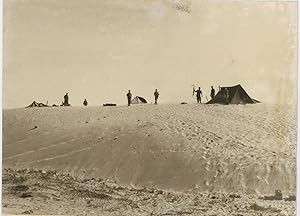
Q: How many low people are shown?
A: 1